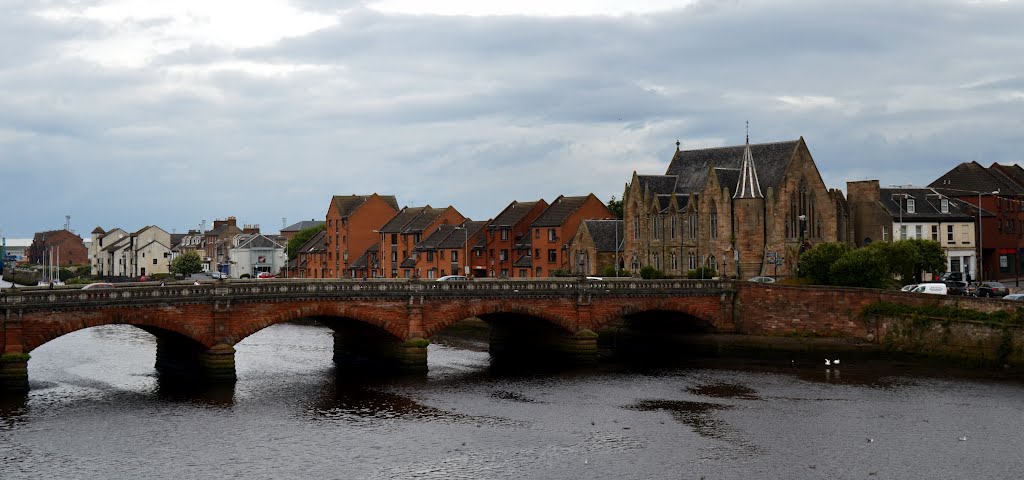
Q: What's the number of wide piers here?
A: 4